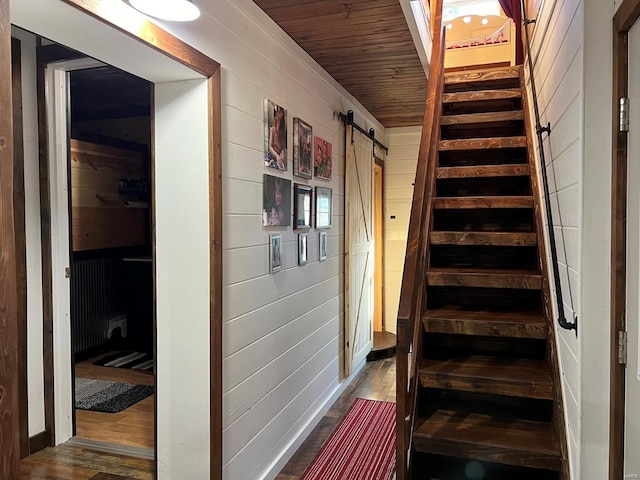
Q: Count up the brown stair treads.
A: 11